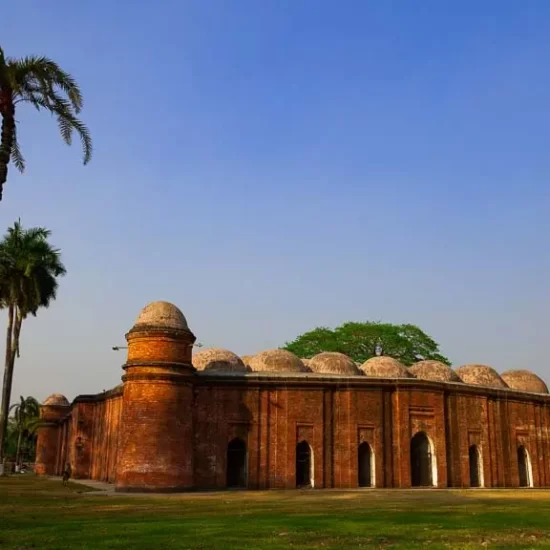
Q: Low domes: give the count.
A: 7